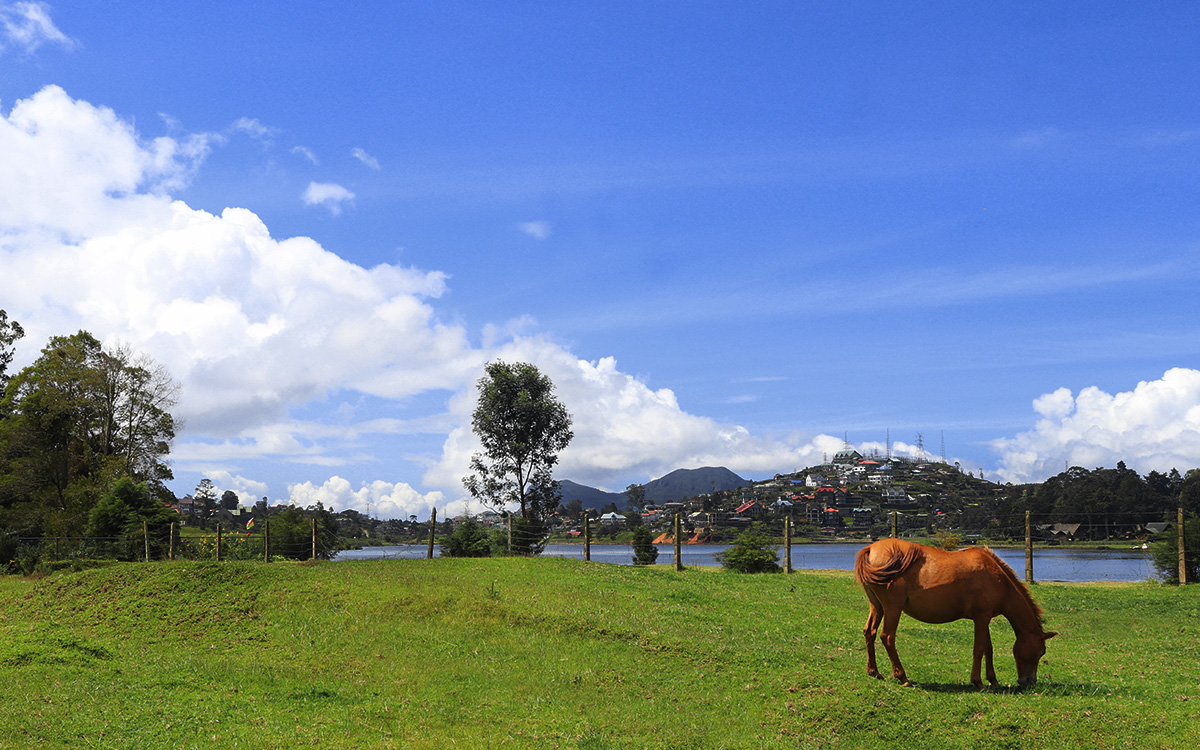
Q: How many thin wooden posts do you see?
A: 13